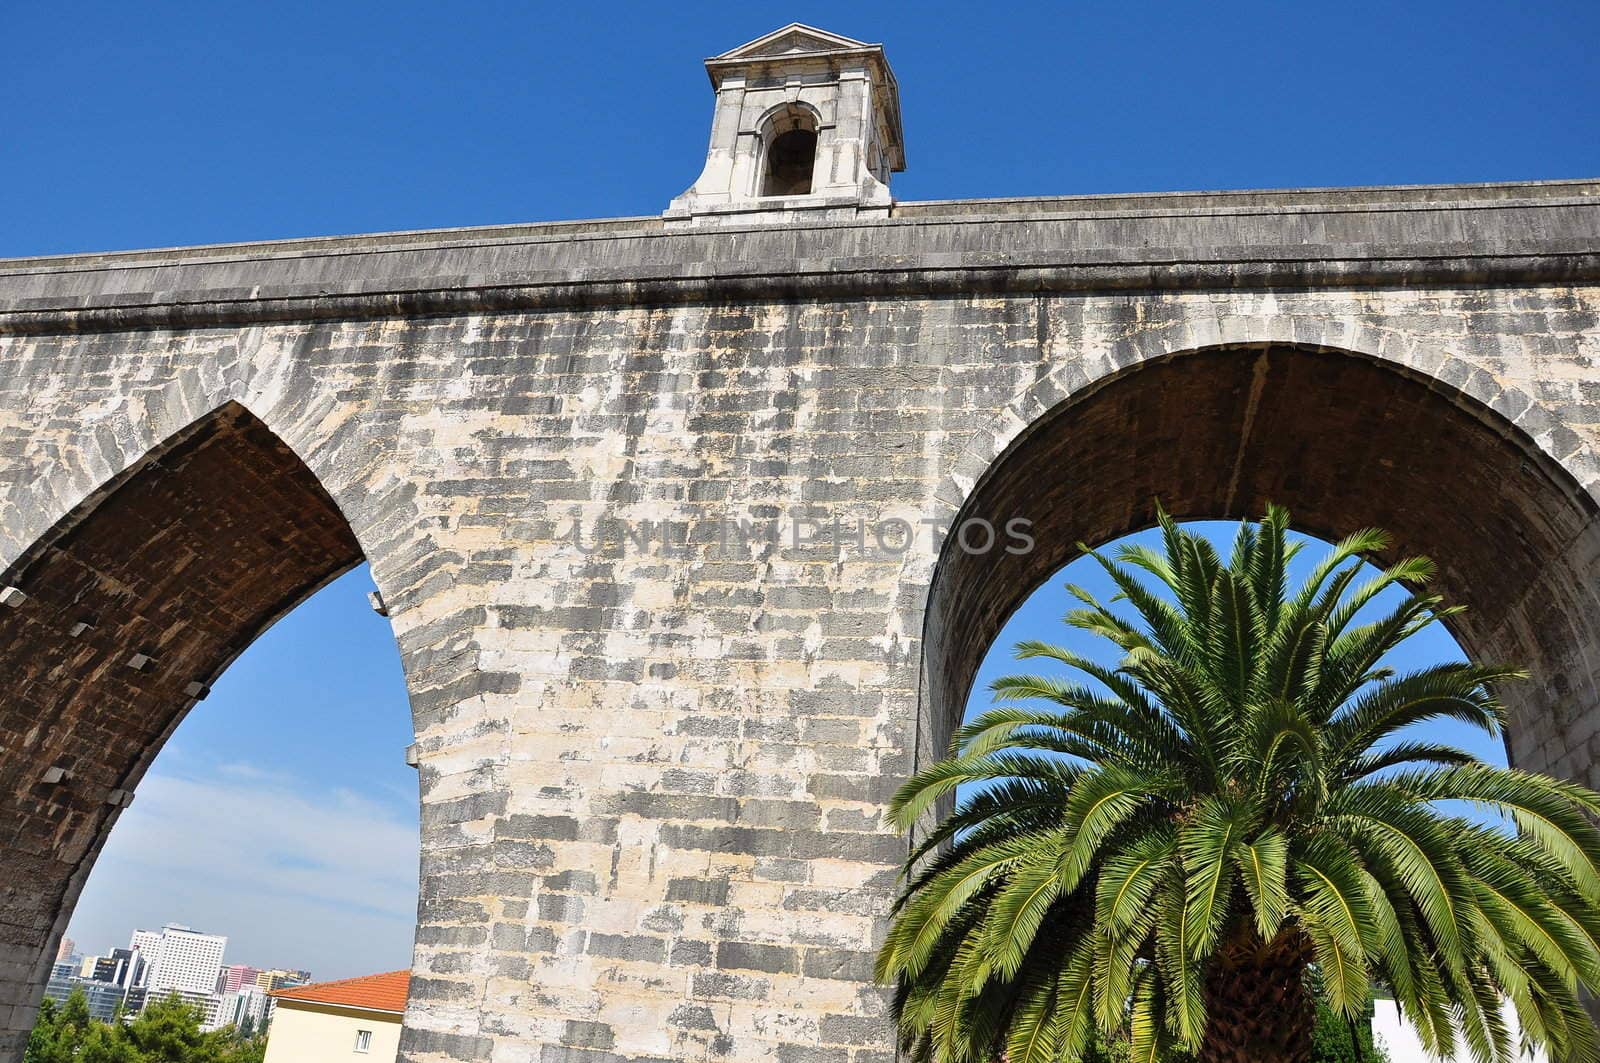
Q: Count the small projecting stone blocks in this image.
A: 8